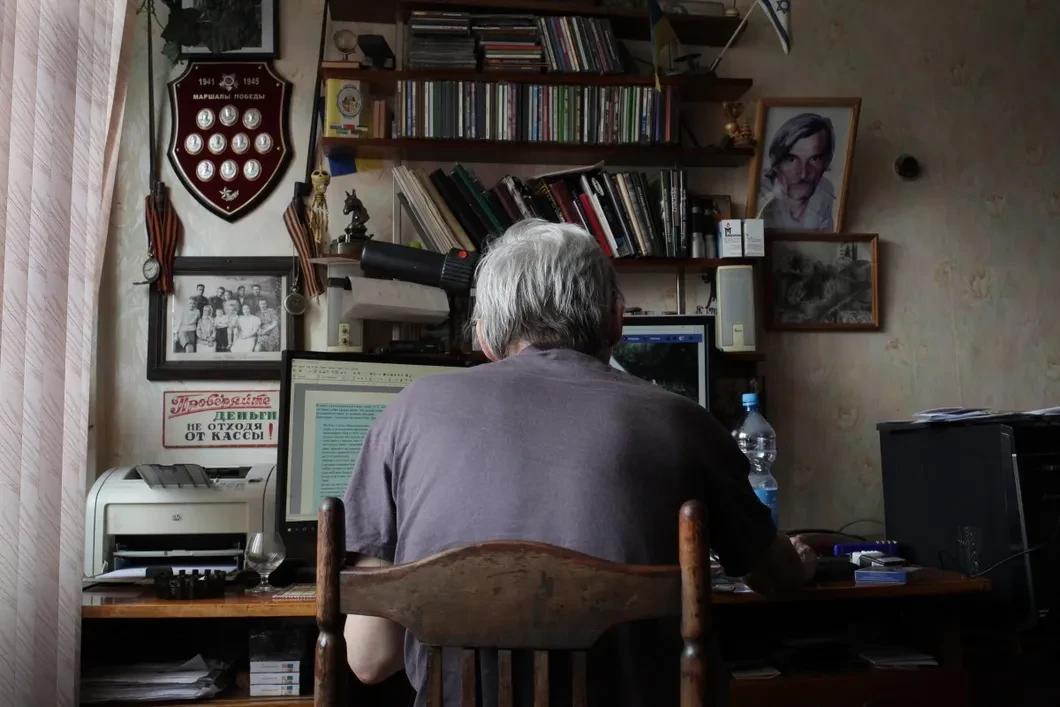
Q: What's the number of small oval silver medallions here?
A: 10